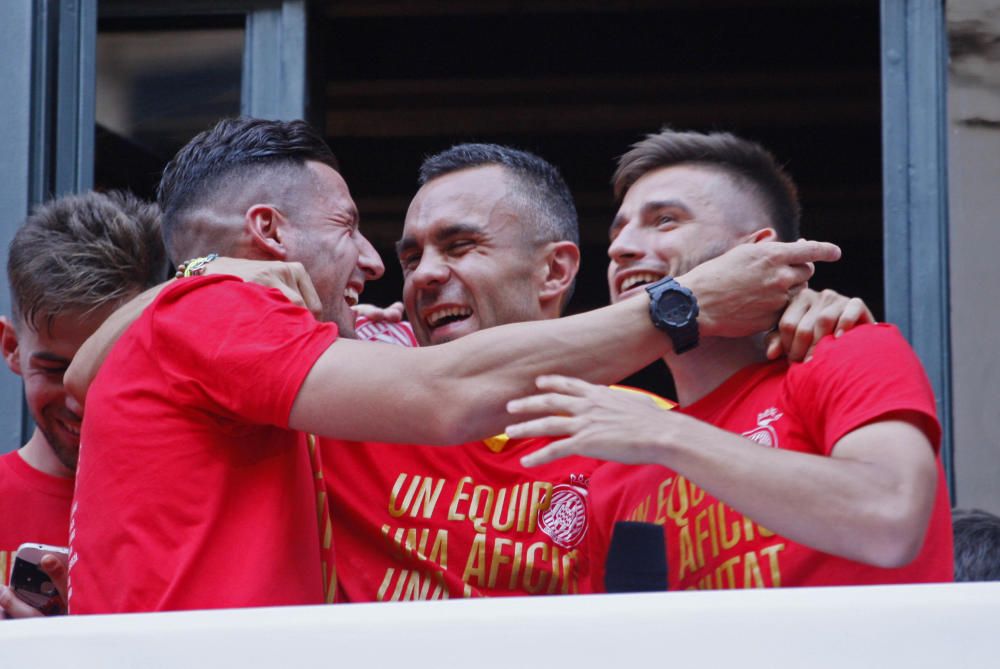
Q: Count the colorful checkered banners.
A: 0